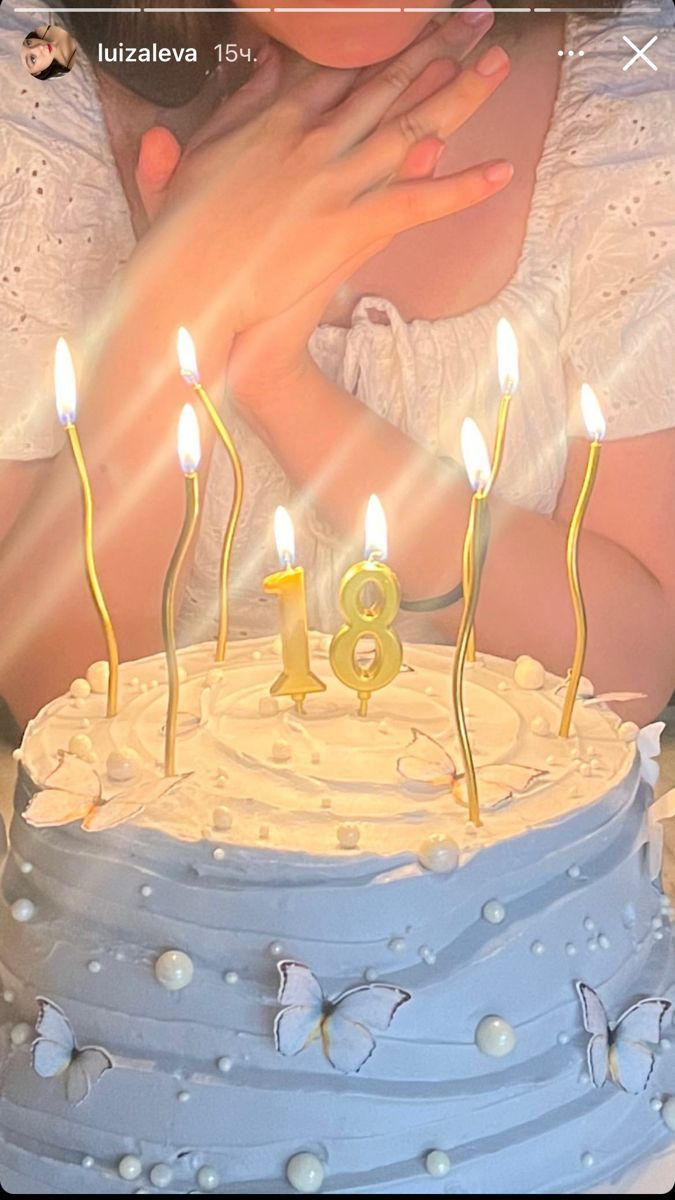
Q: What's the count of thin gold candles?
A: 6